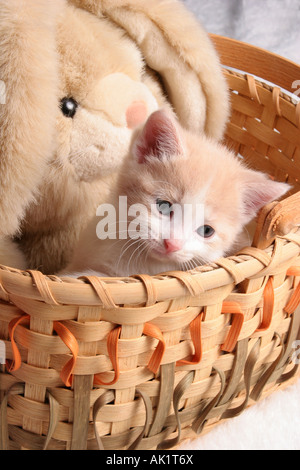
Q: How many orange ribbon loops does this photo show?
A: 8